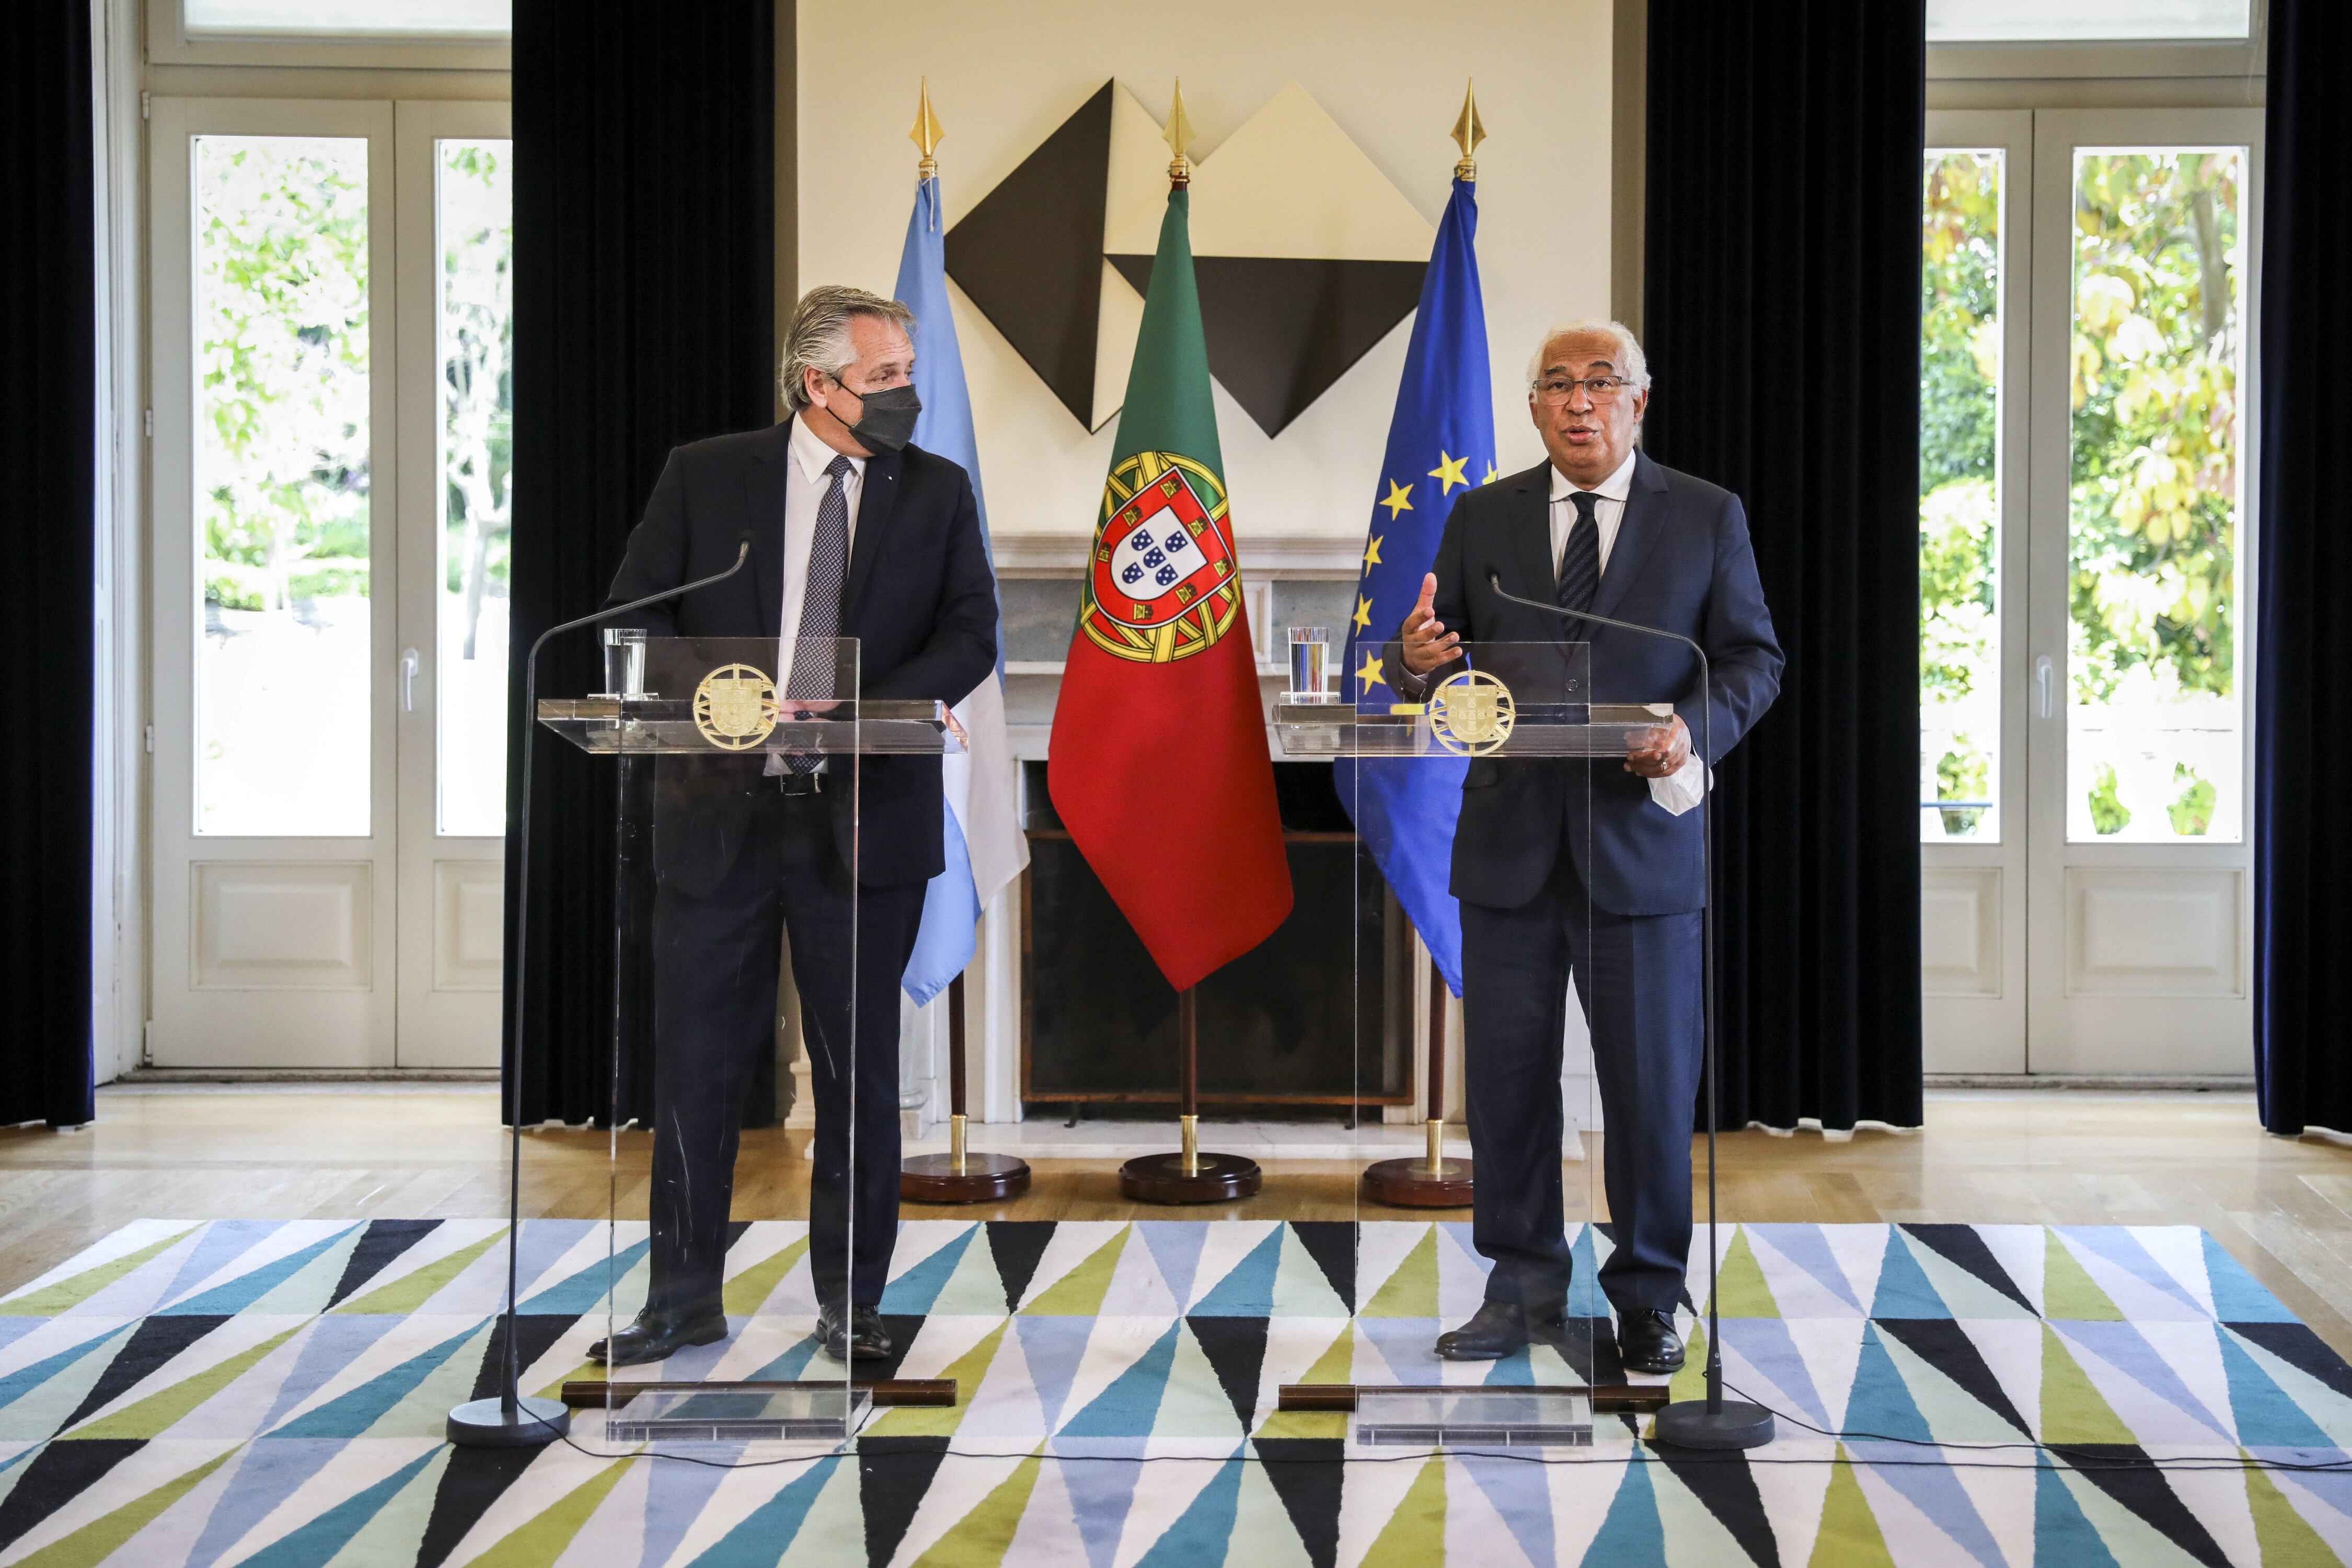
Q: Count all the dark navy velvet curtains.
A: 4